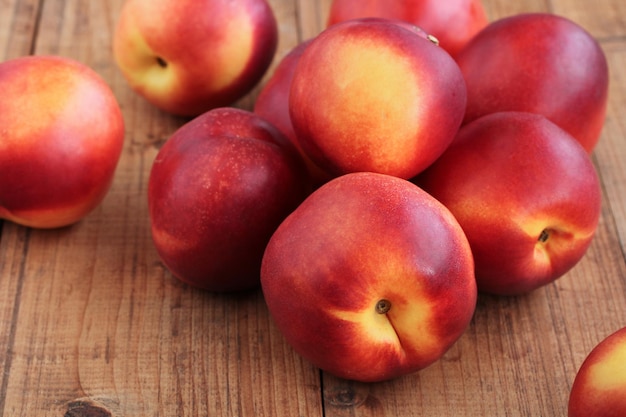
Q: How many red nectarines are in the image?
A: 10